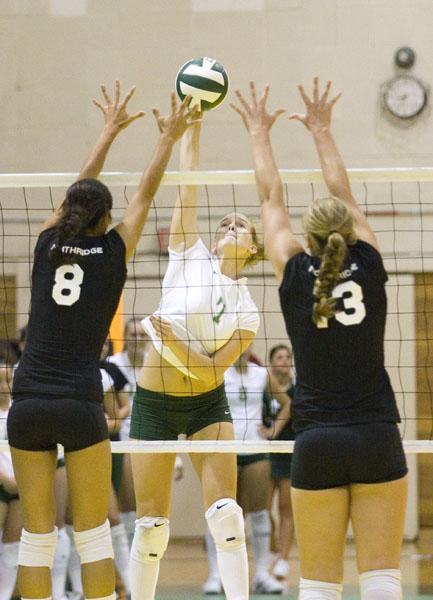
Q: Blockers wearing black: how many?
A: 2